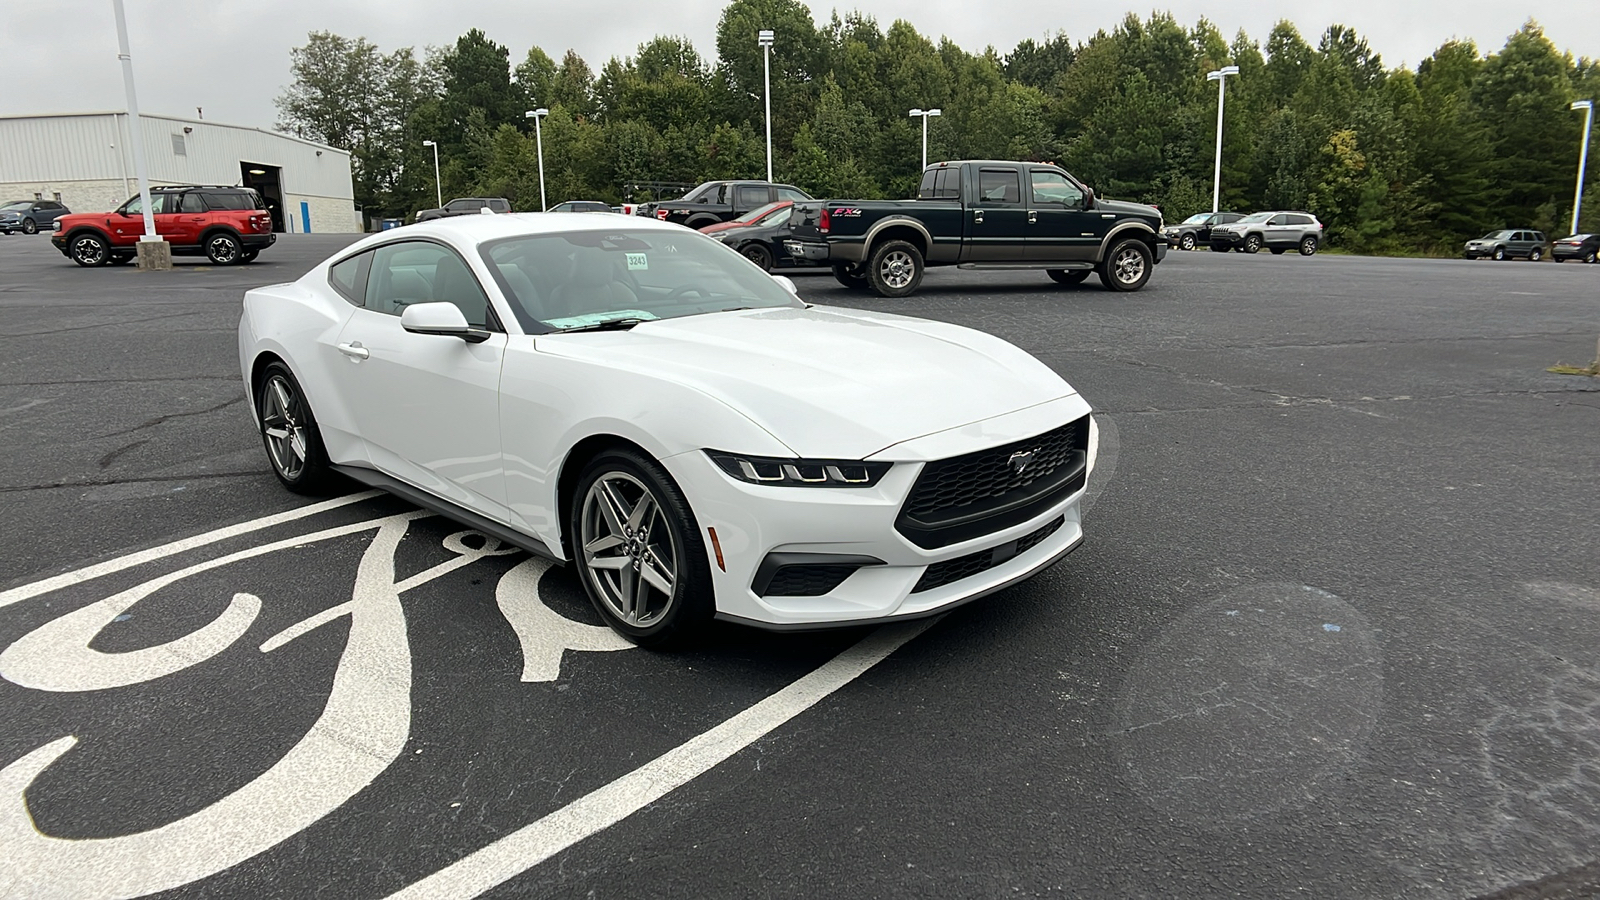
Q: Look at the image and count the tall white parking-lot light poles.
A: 7